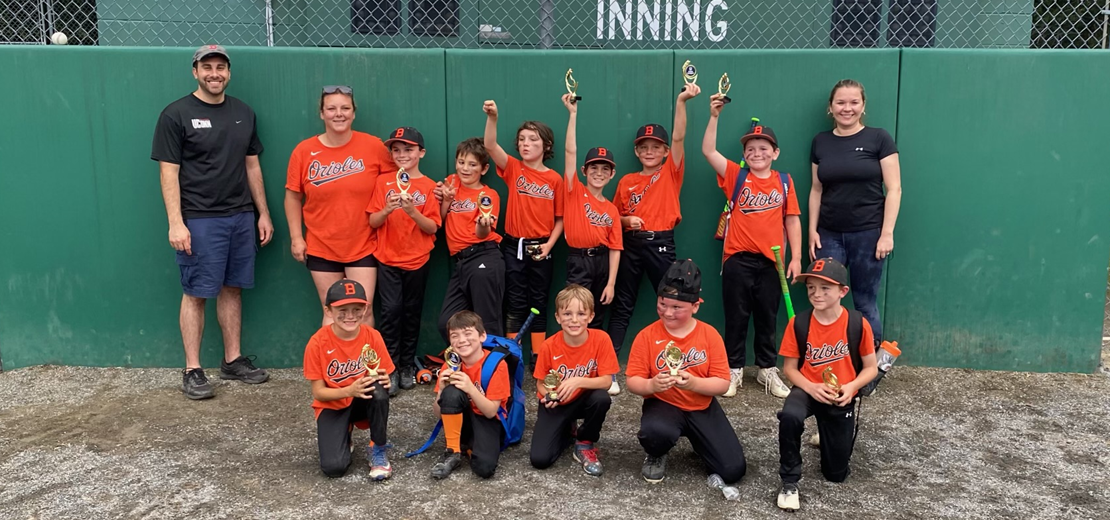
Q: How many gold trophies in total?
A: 11